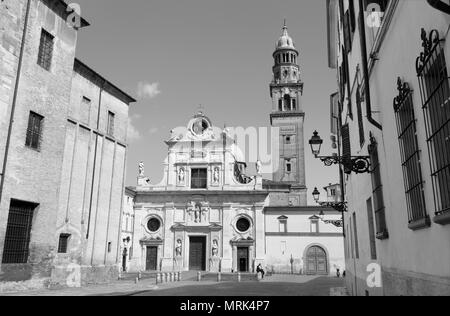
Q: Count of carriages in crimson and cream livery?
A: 0